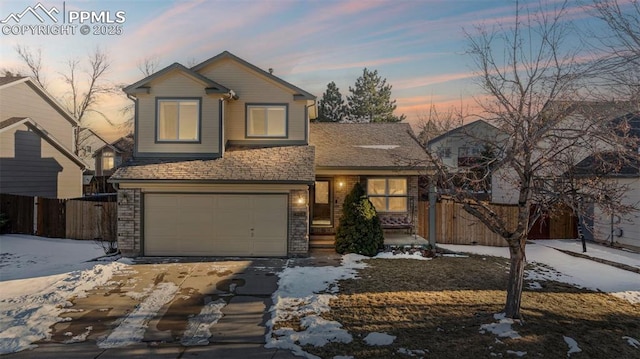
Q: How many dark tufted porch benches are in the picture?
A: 1